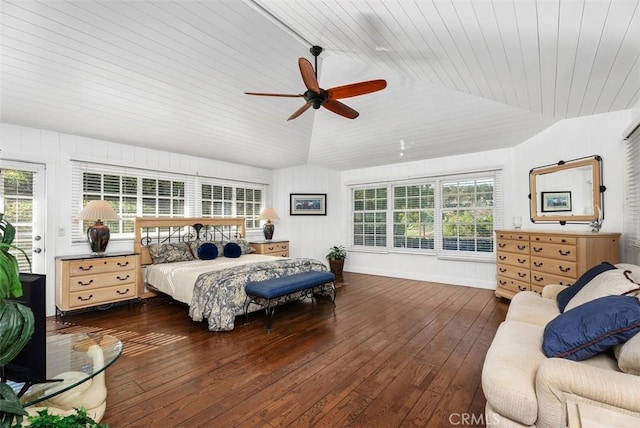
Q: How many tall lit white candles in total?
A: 0